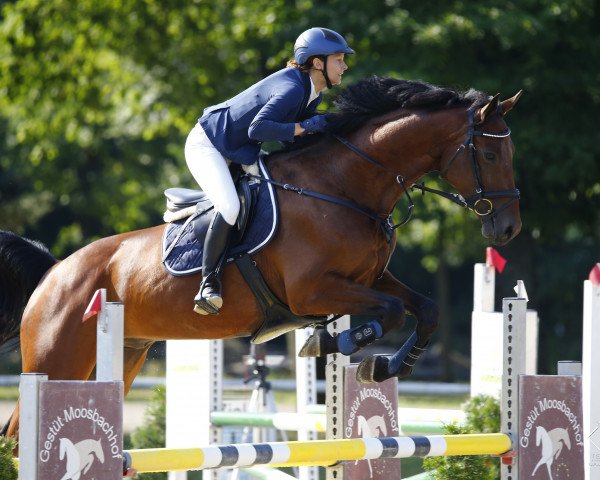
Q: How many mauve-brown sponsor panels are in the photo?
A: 3